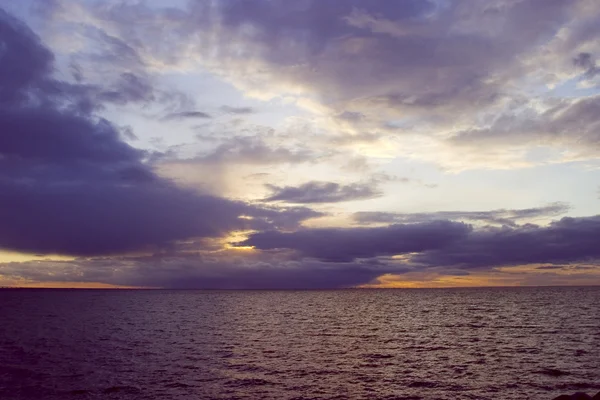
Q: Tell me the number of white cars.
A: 0